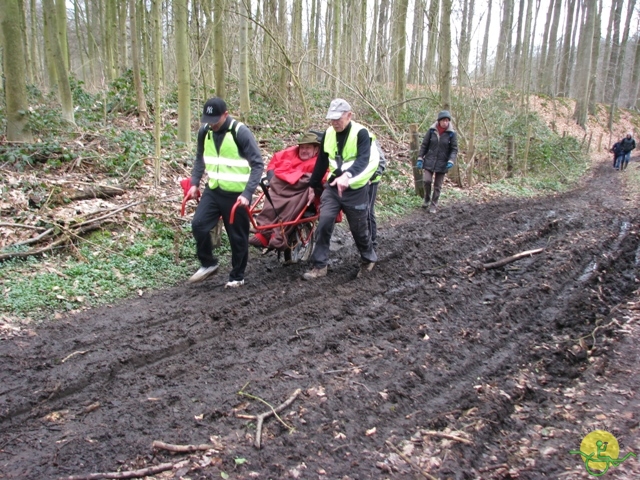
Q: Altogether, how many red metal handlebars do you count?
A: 2